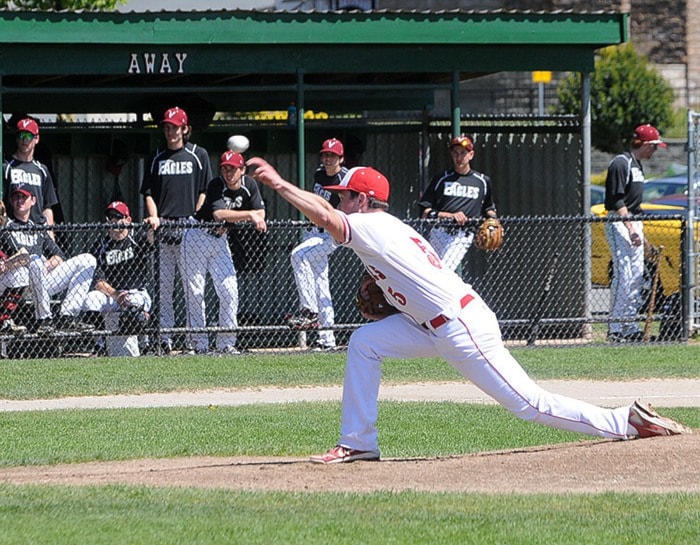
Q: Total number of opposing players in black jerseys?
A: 8